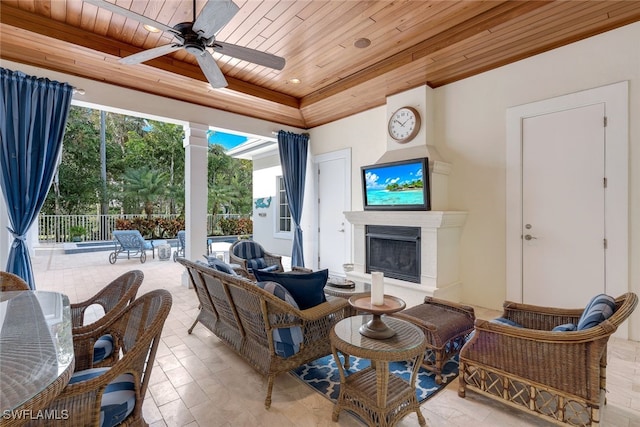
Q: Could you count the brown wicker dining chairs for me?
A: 3